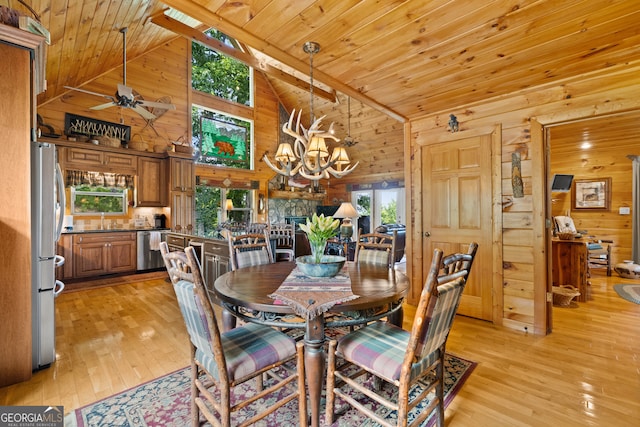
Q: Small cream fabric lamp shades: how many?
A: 3